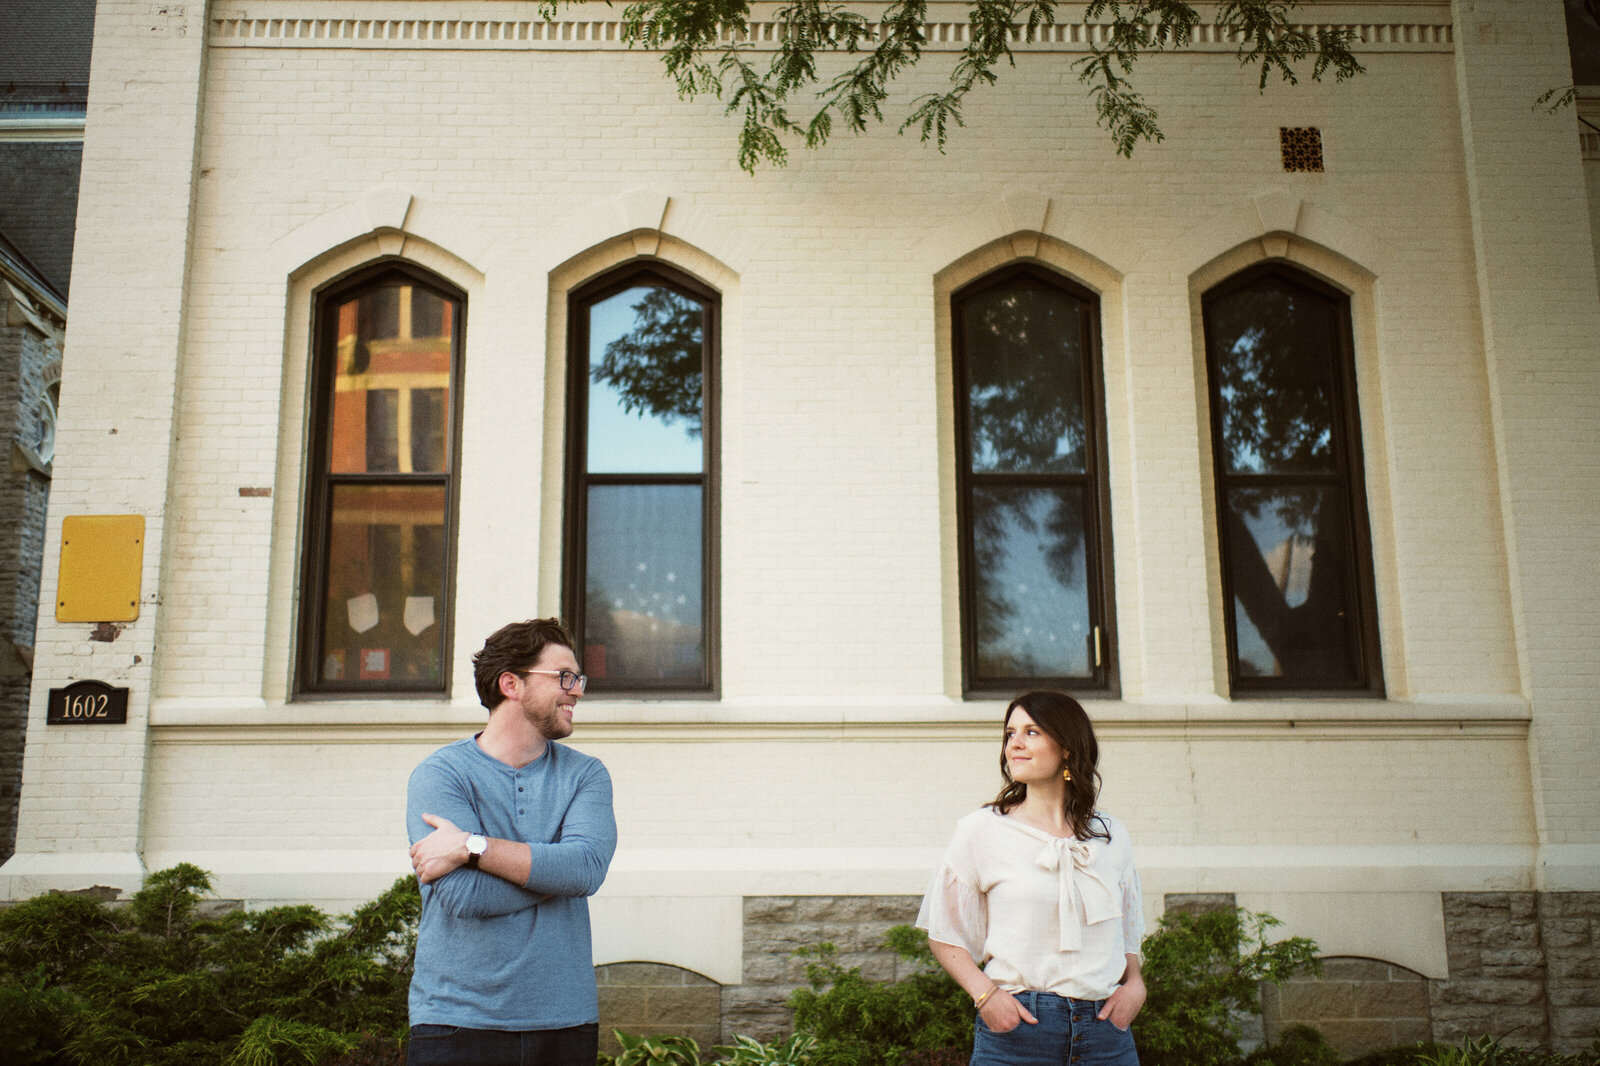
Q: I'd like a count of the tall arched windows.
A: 4